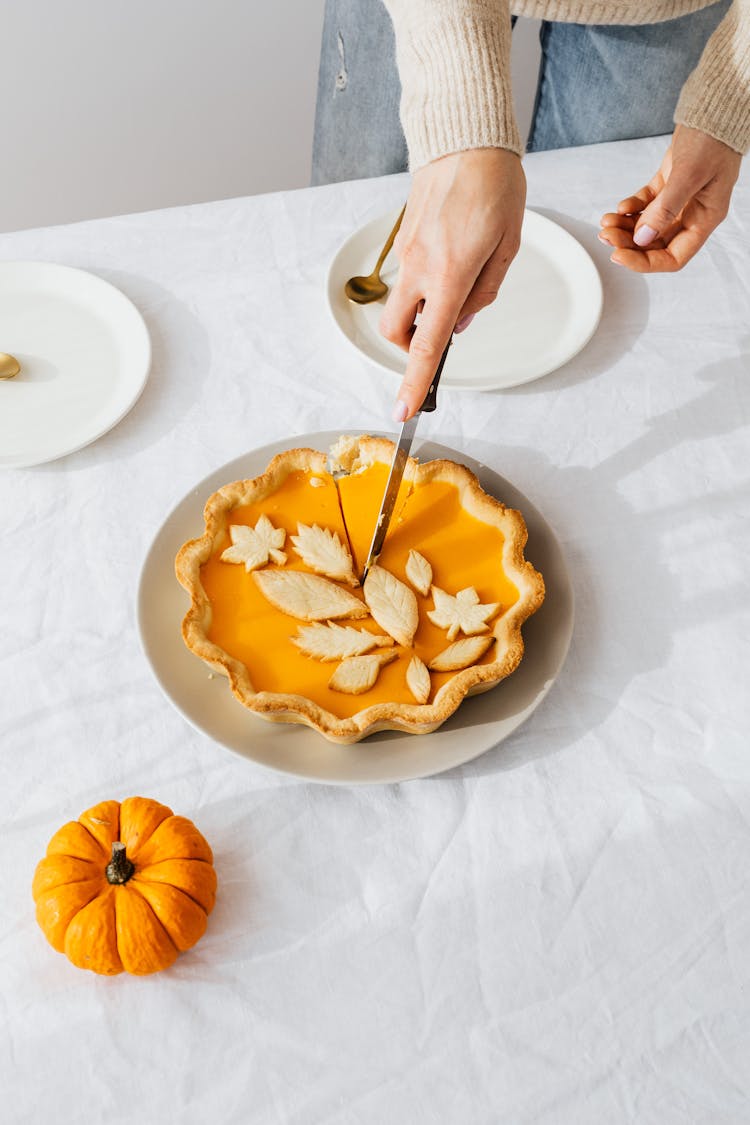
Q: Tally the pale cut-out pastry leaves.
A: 10